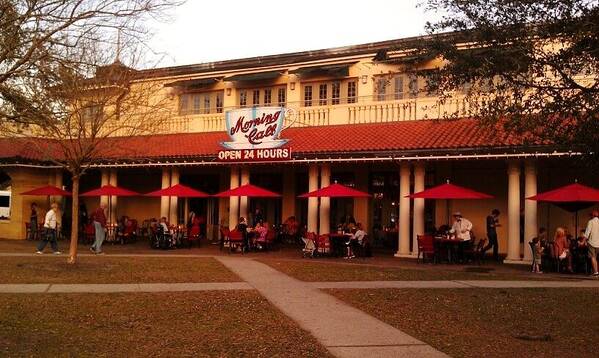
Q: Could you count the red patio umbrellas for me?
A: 7